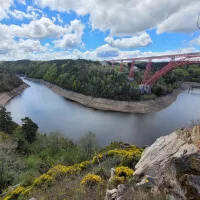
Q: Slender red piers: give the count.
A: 4